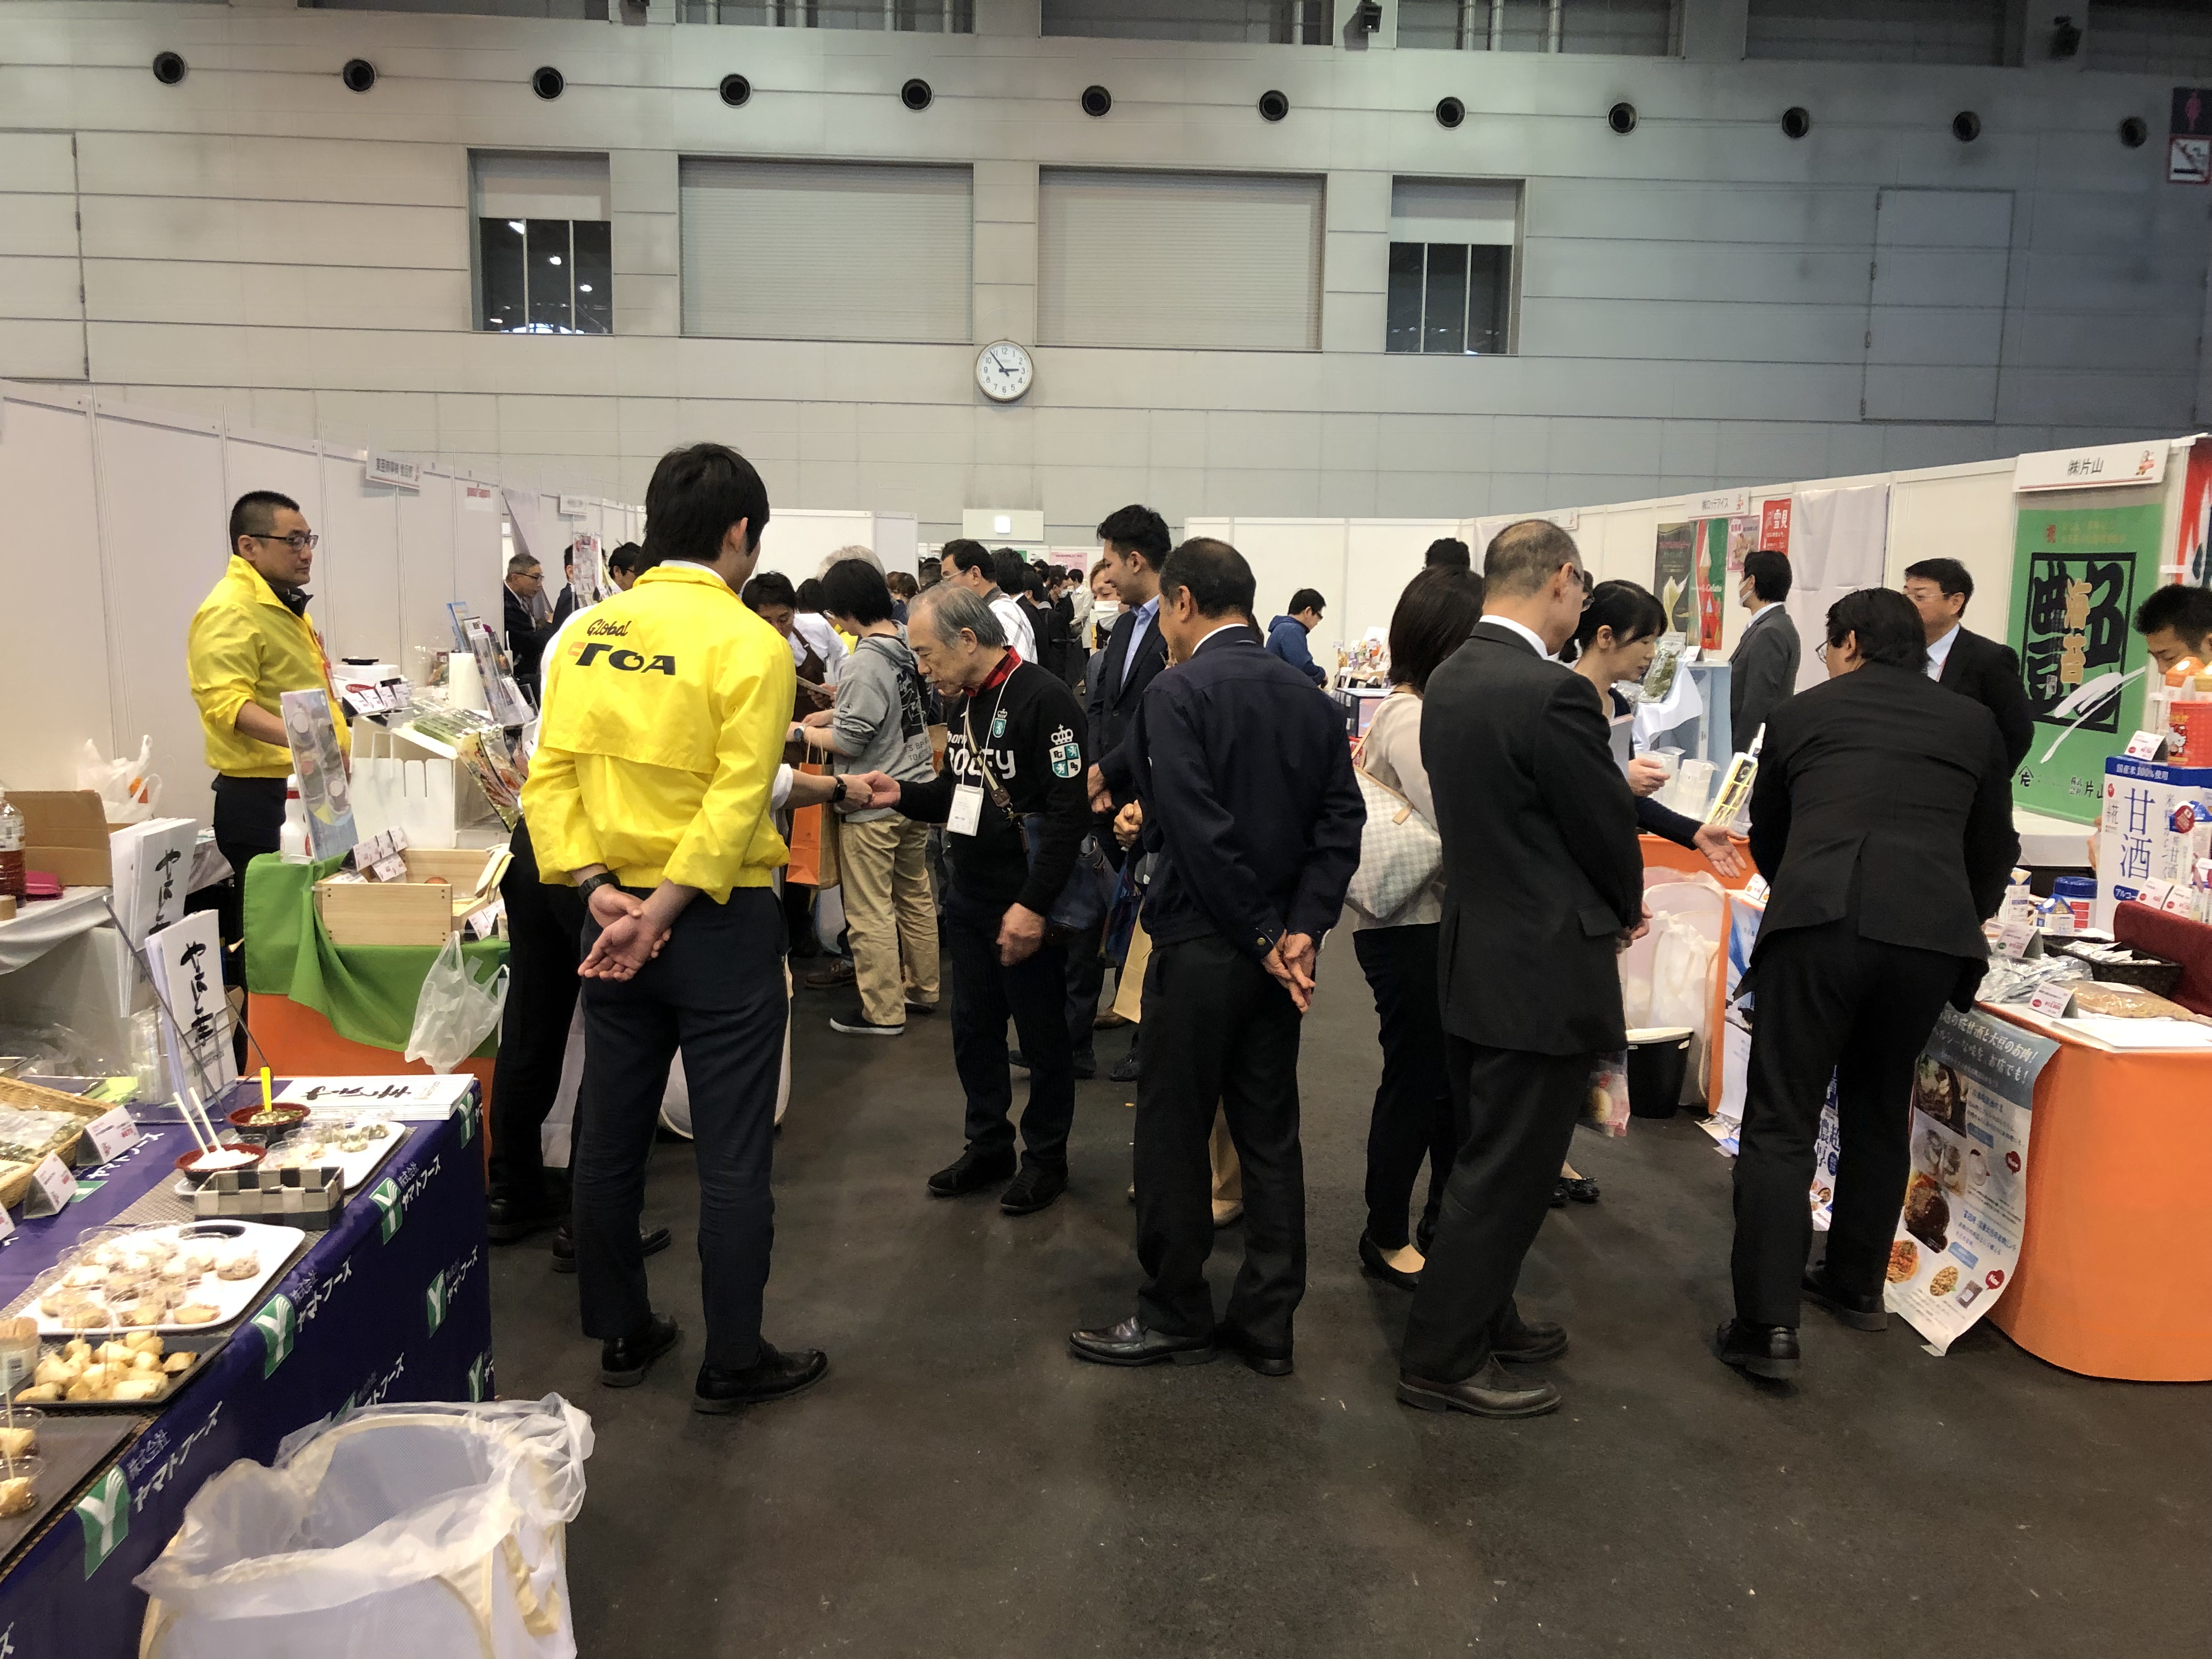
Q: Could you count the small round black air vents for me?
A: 12